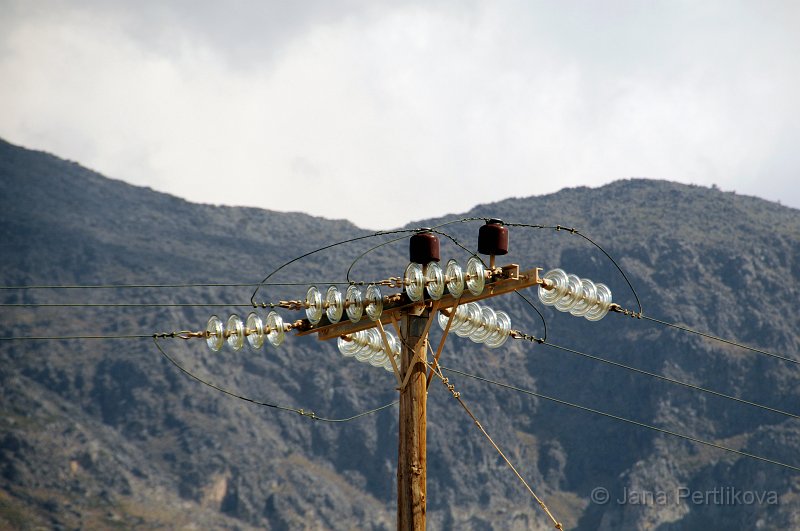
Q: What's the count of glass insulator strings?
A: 6